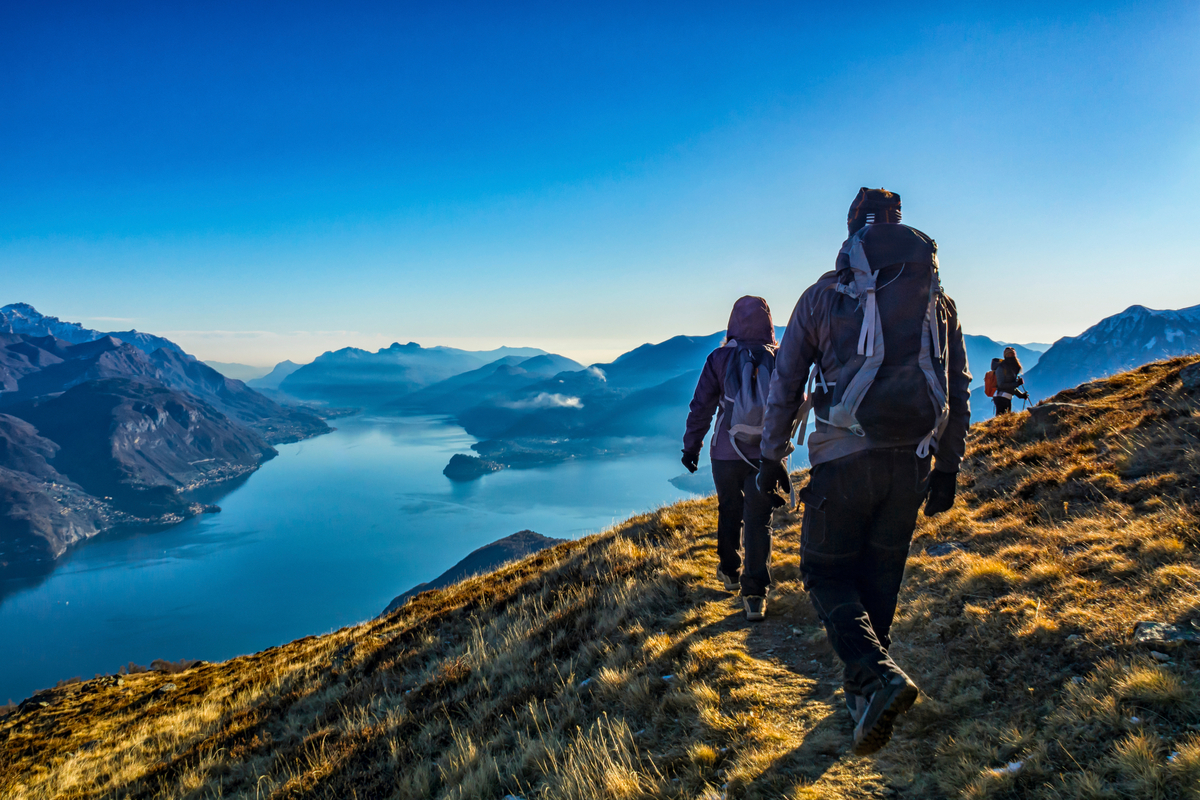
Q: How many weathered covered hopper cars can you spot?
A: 0